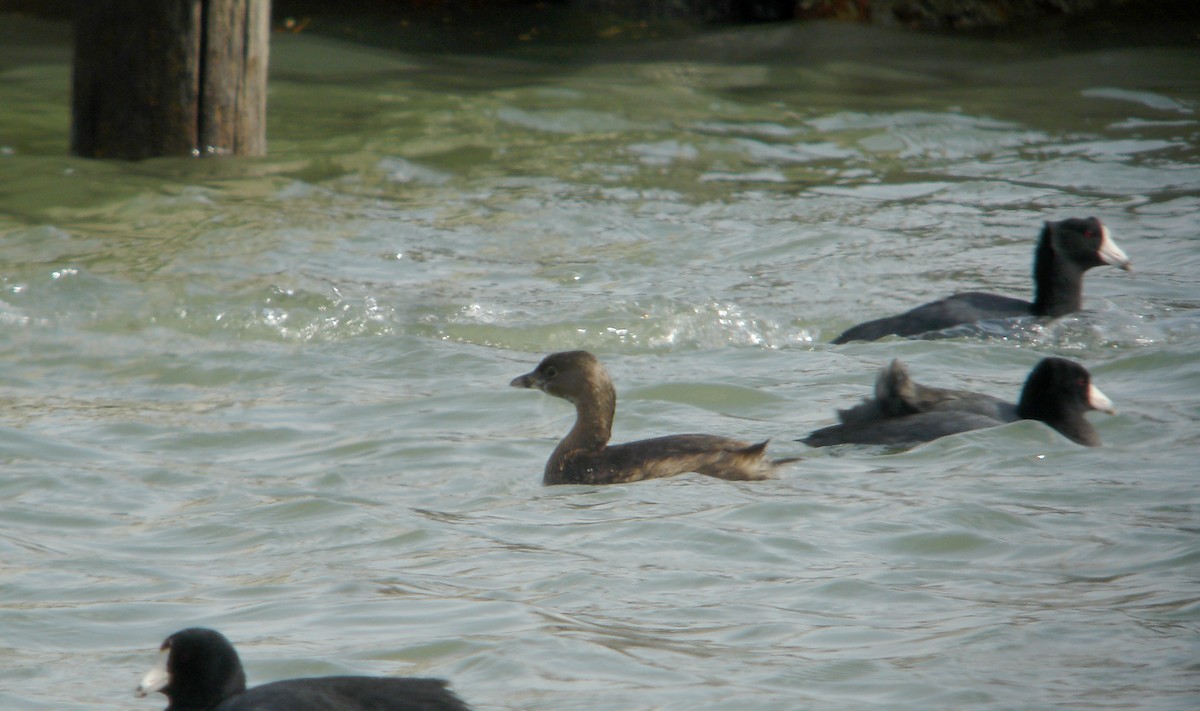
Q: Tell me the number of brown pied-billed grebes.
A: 1